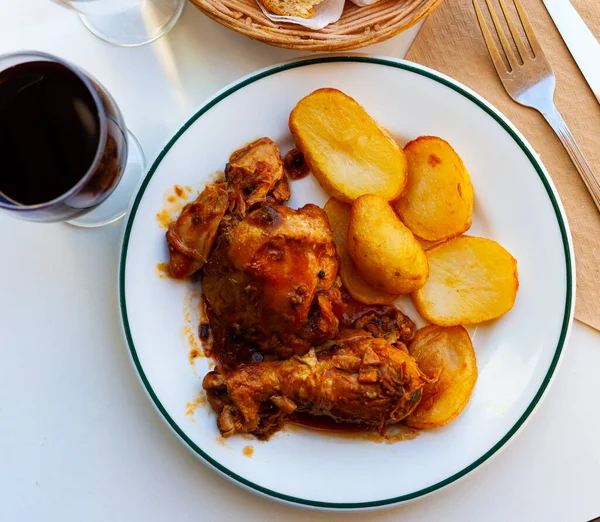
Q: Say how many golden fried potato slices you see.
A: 6